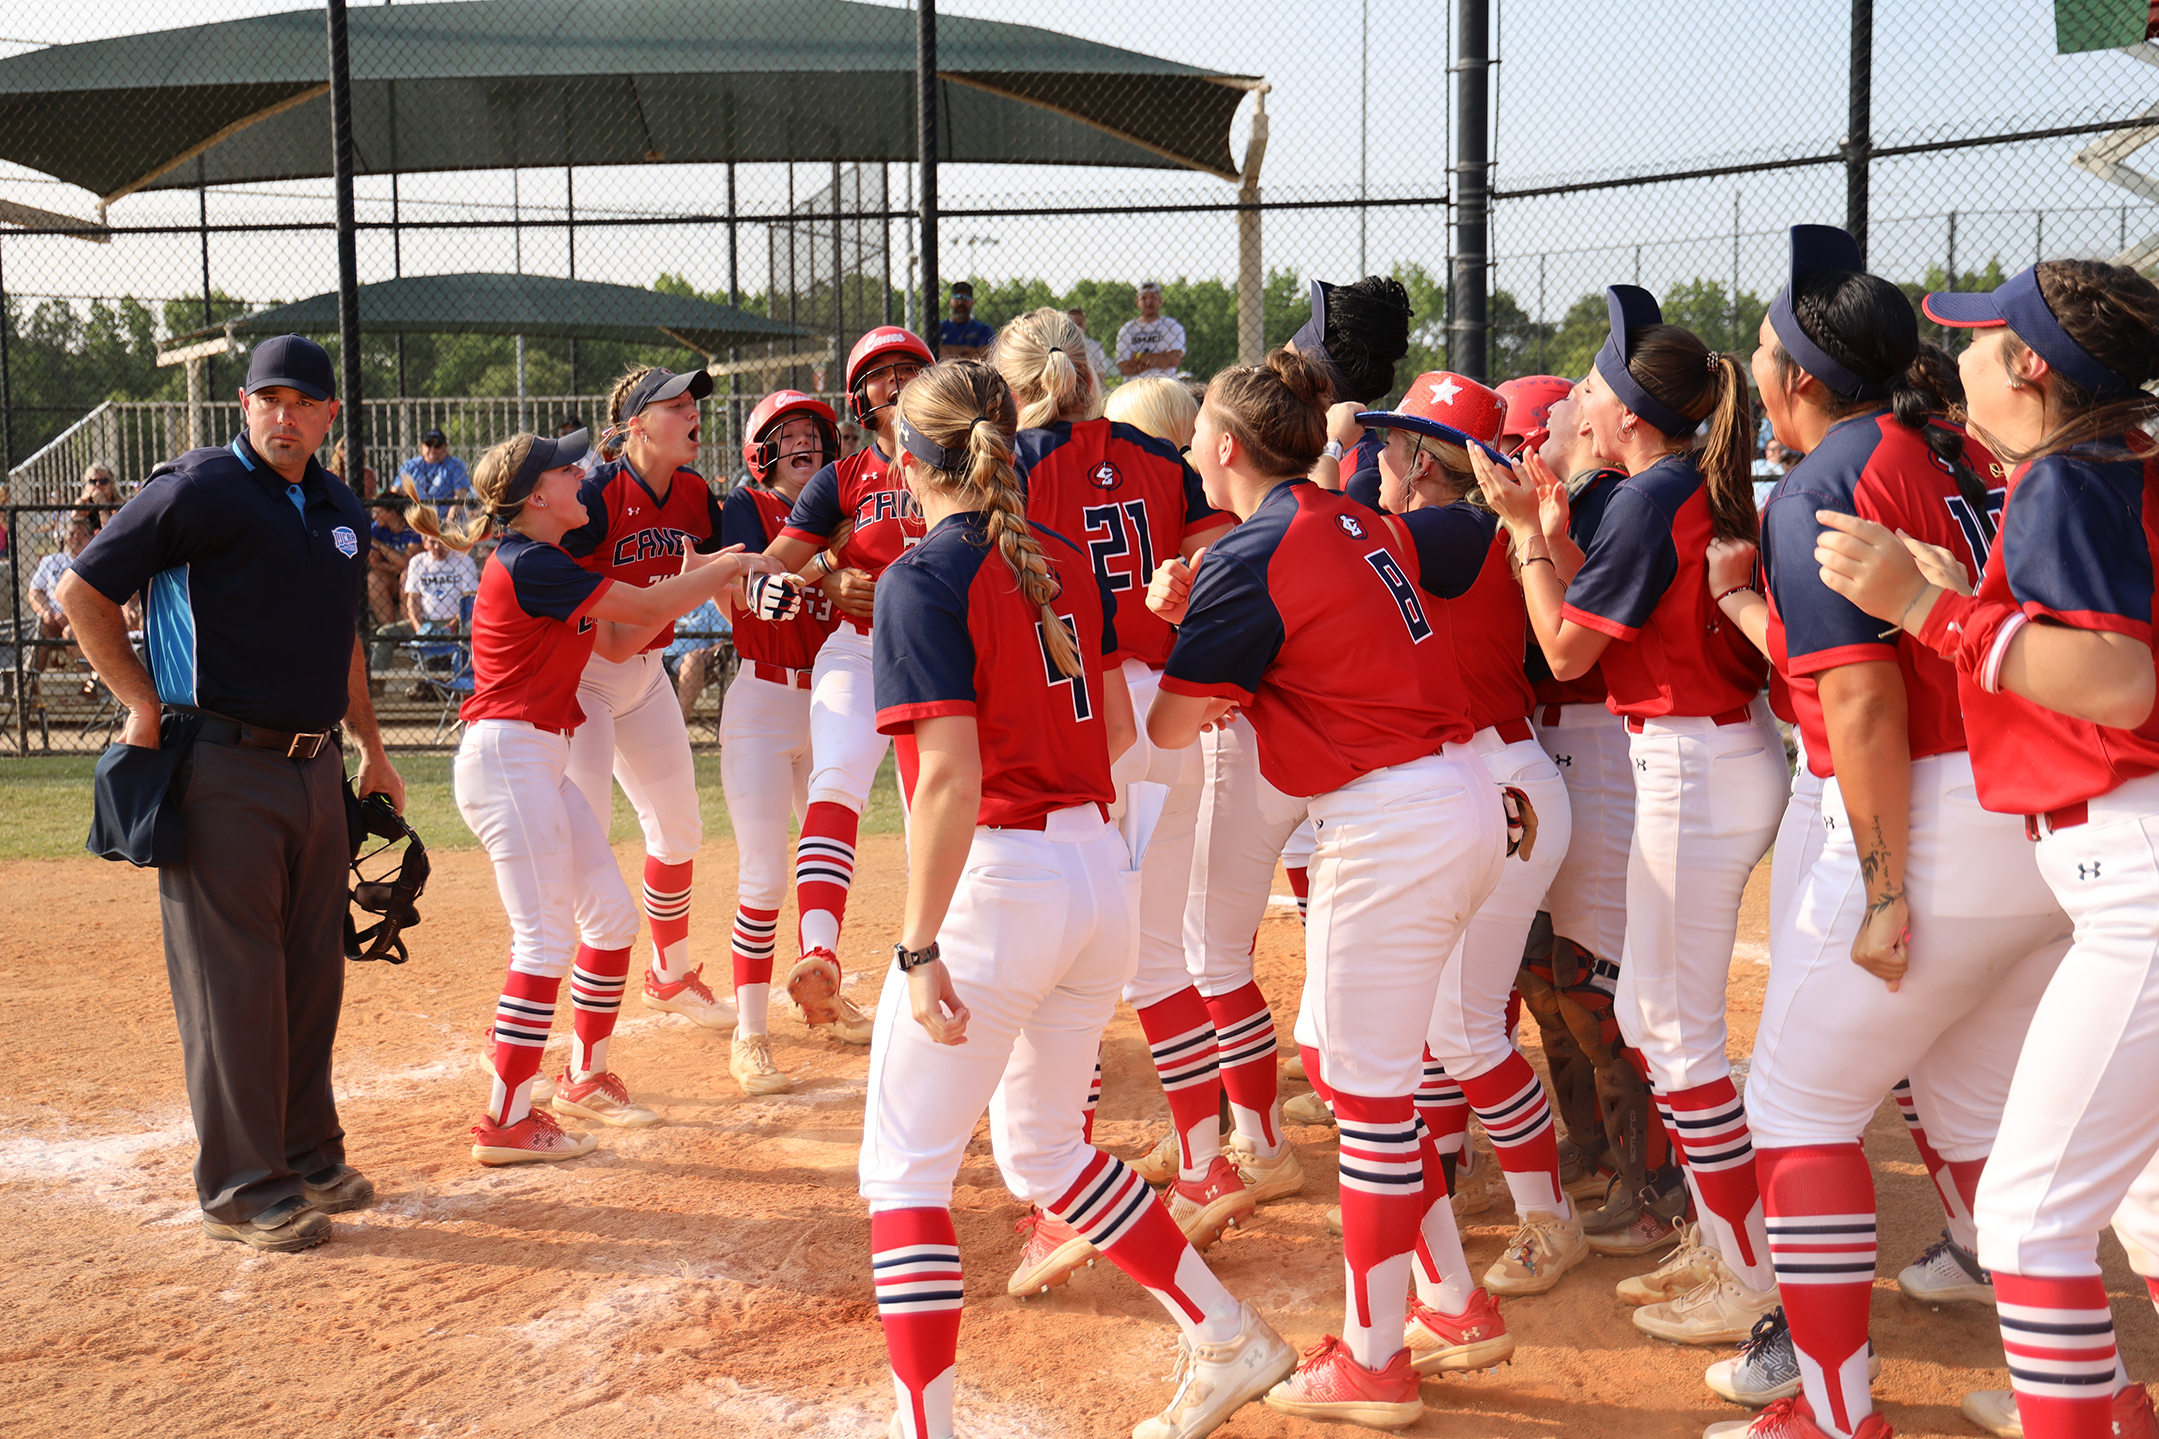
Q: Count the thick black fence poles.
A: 4